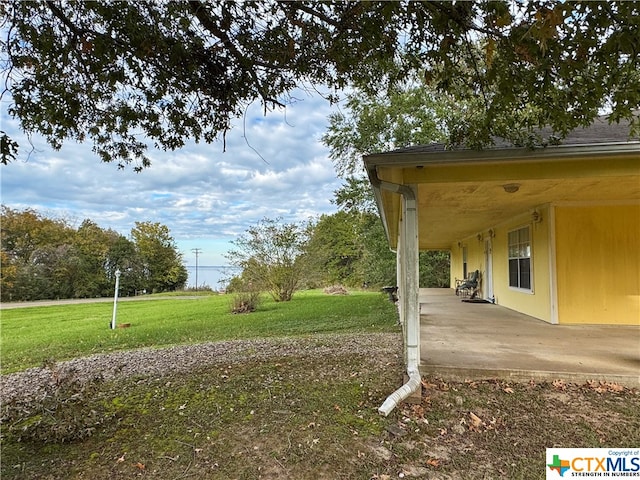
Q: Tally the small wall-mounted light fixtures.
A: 4